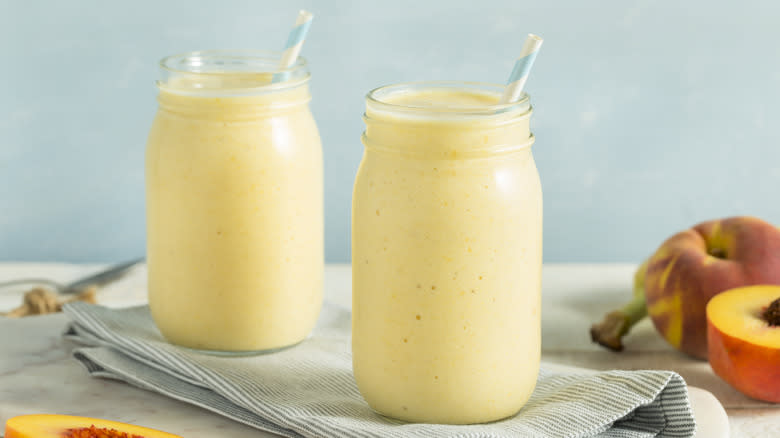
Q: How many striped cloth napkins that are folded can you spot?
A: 1